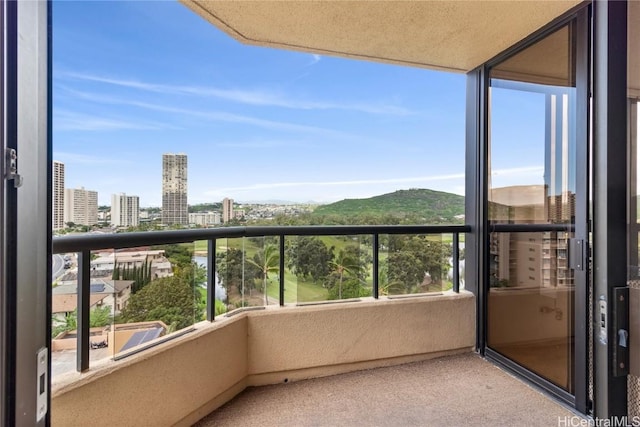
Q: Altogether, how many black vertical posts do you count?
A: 5